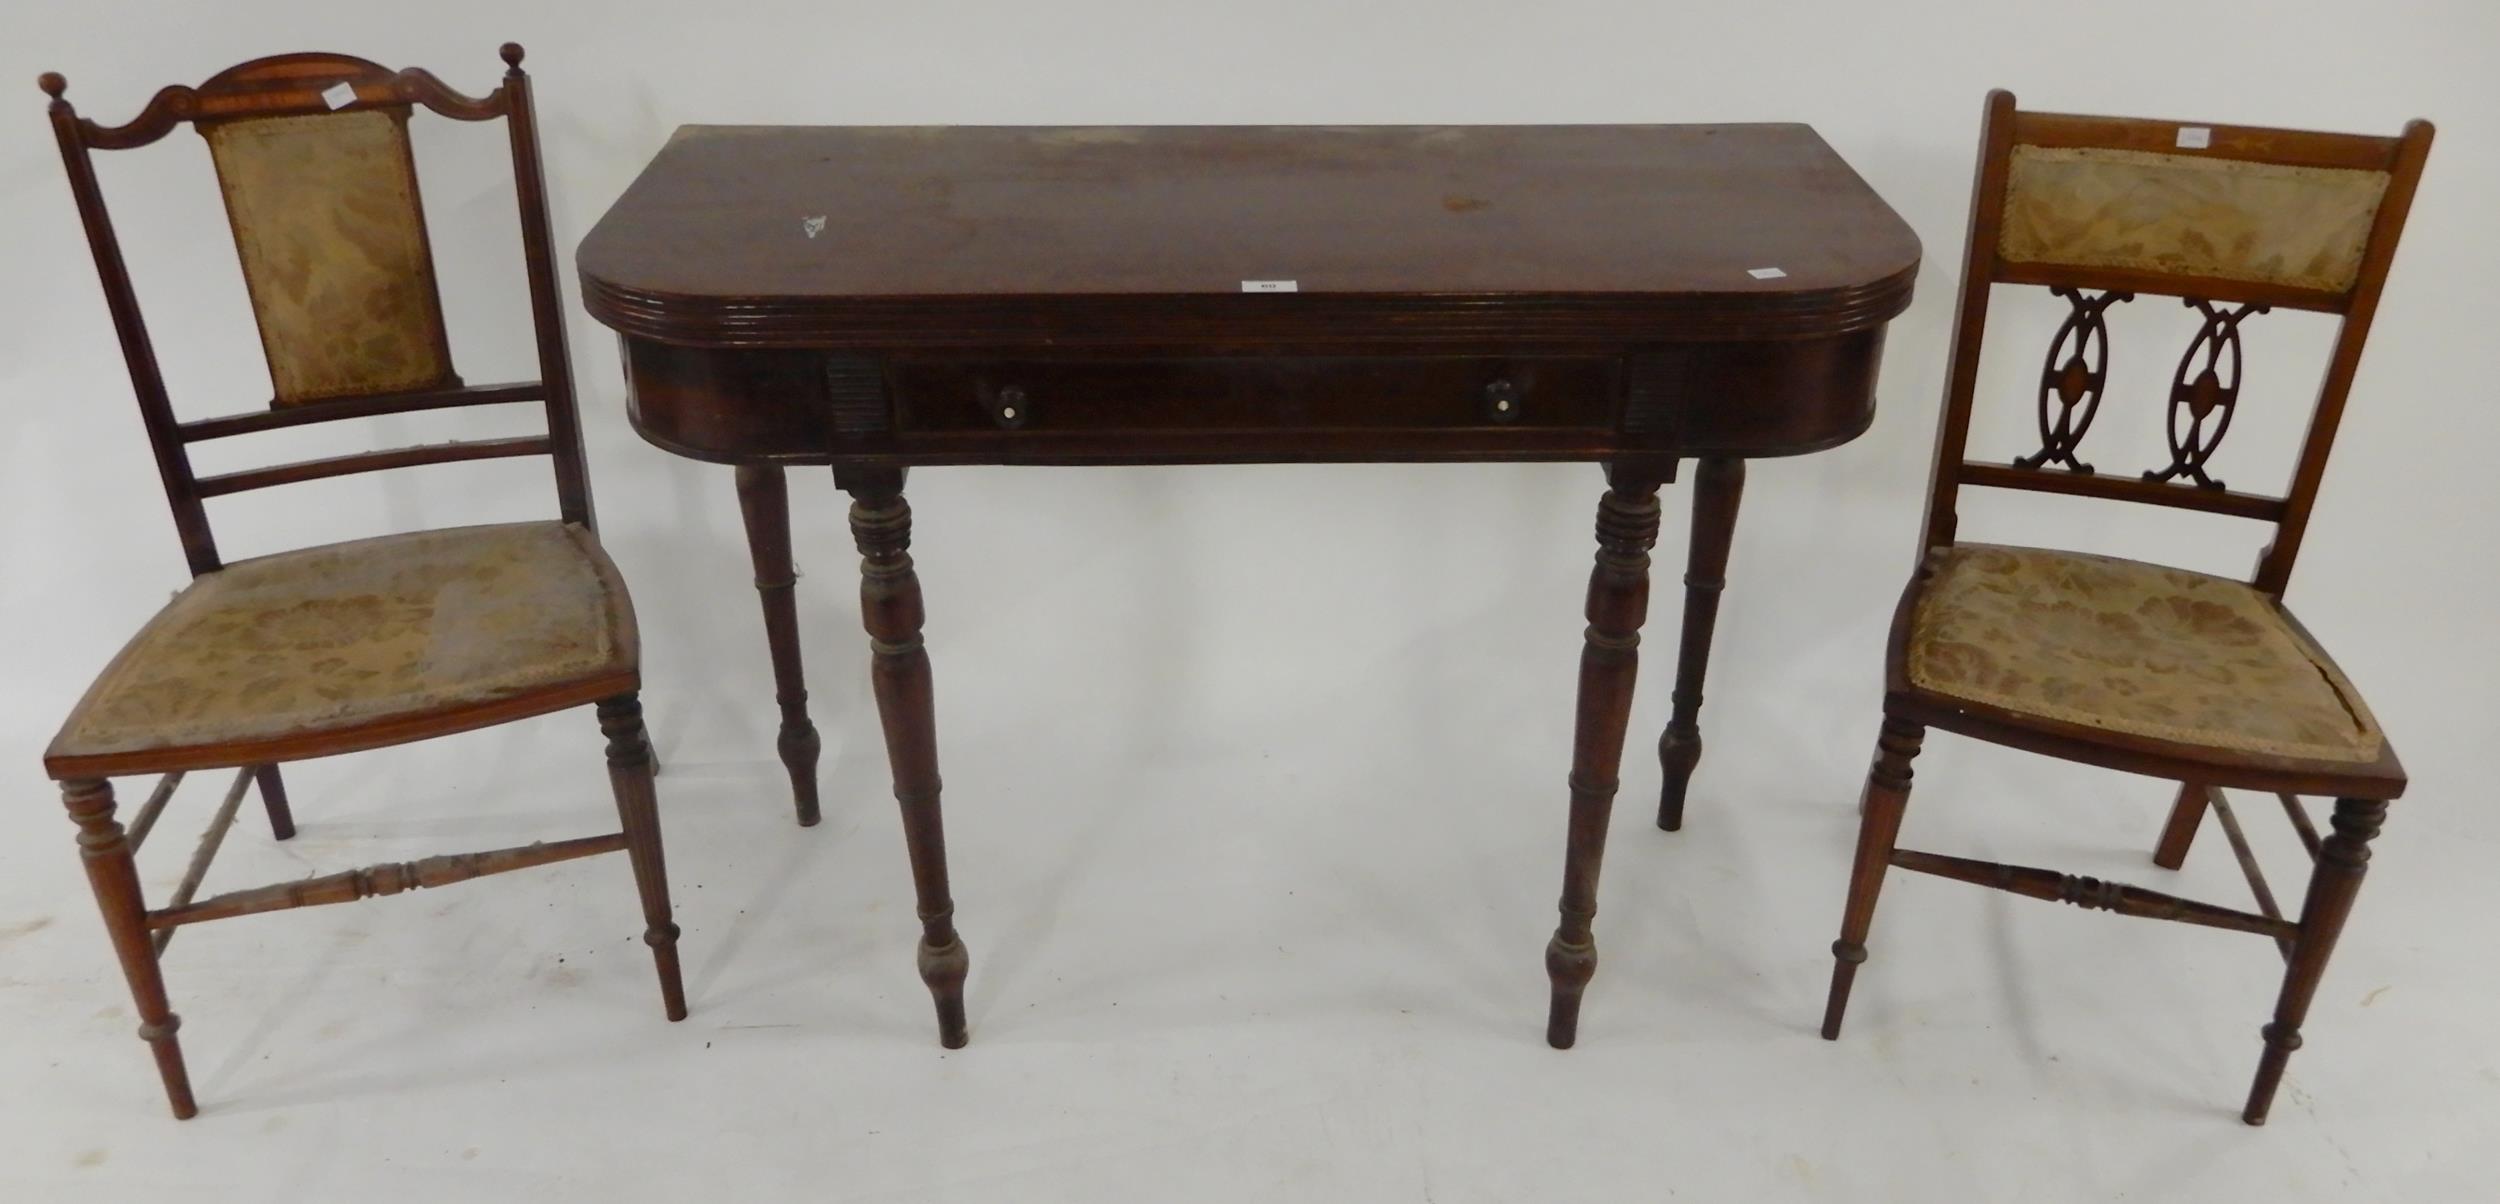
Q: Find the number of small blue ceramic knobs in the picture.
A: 0